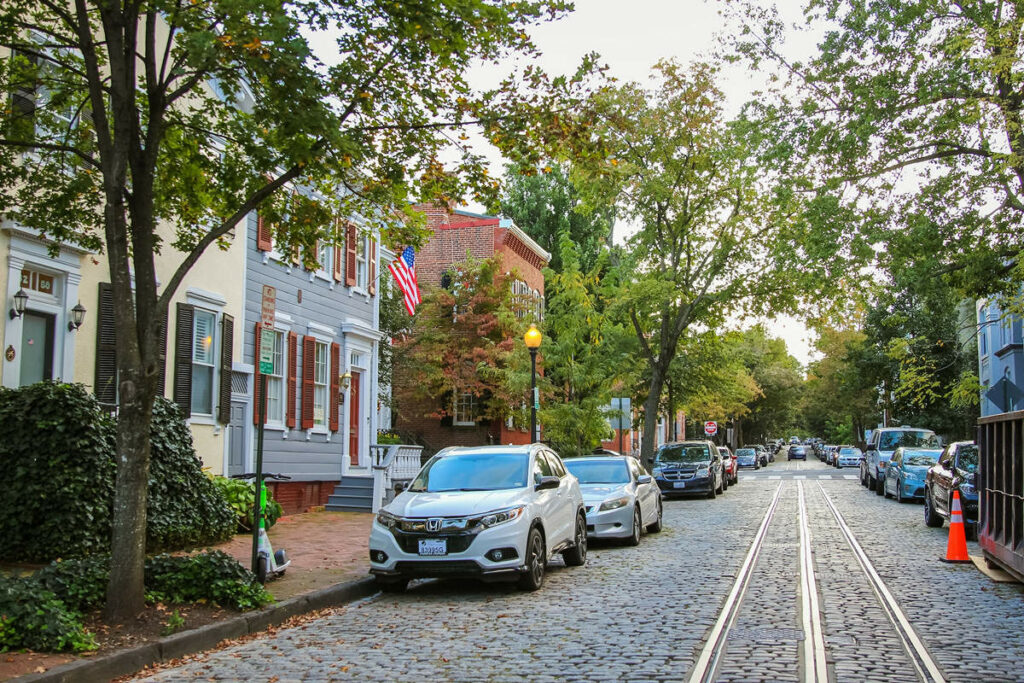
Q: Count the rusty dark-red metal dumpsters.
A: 1